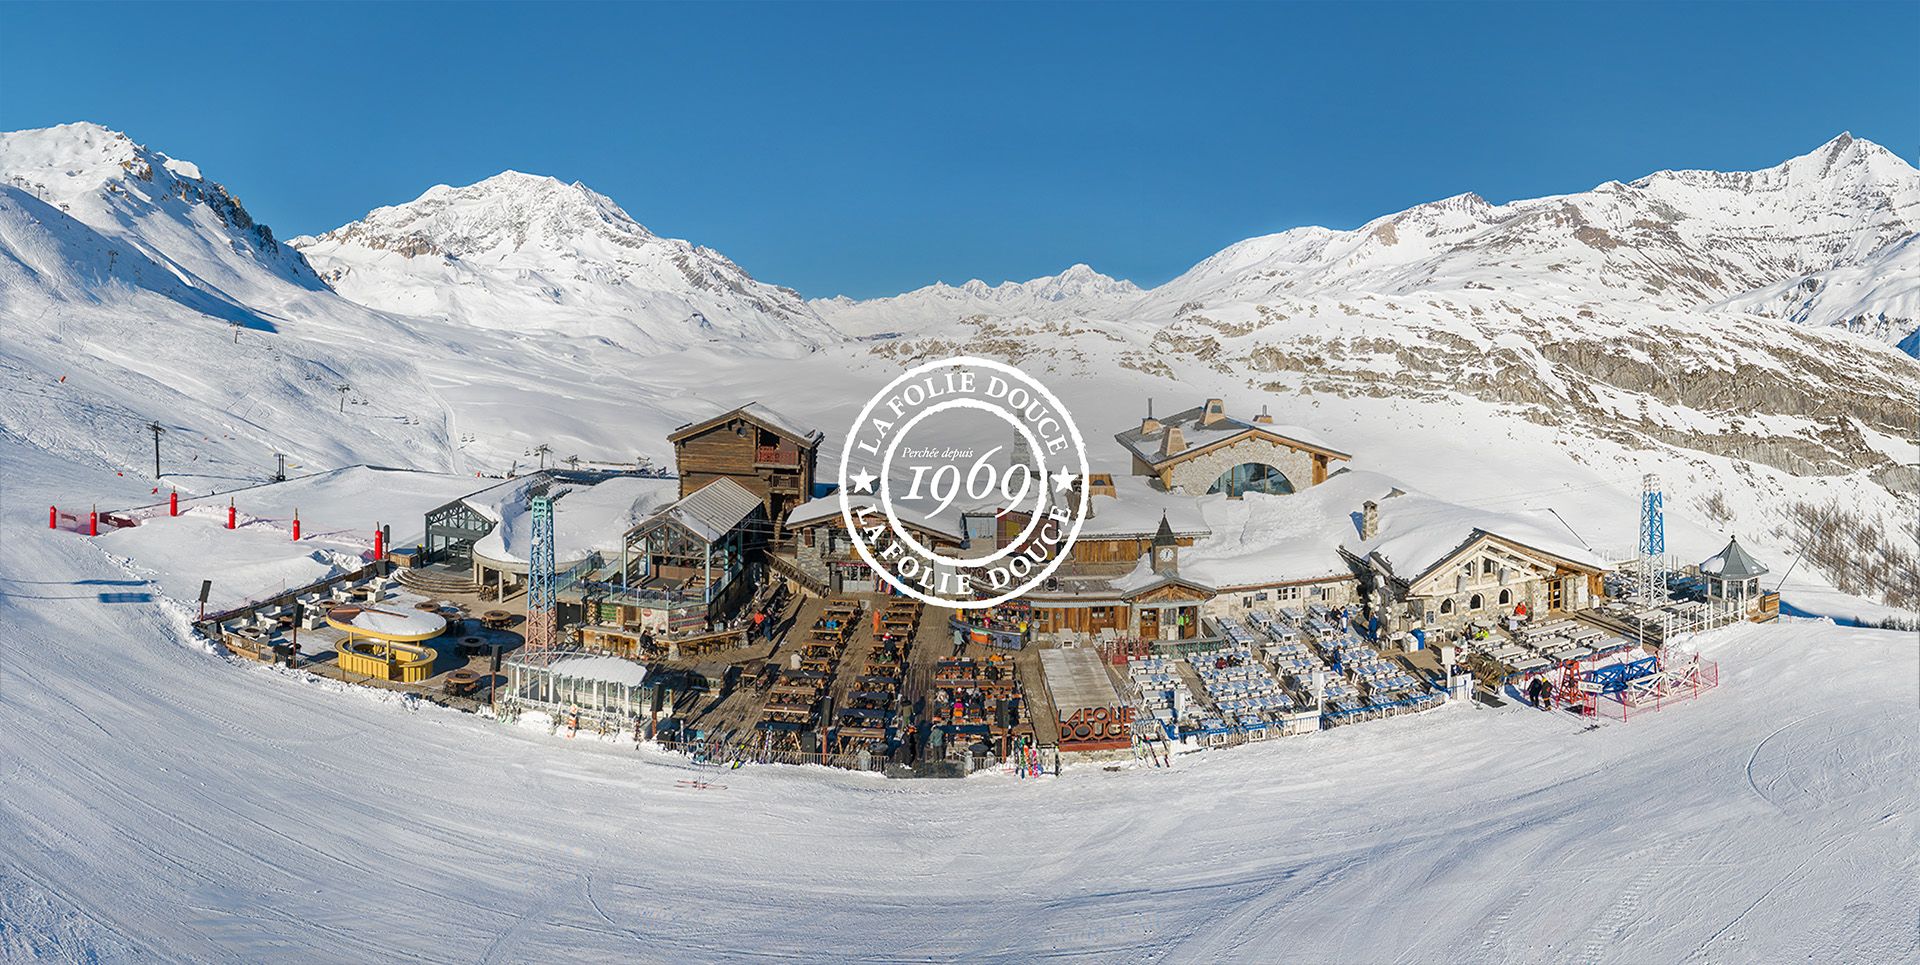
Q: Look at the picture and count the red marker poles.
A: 6